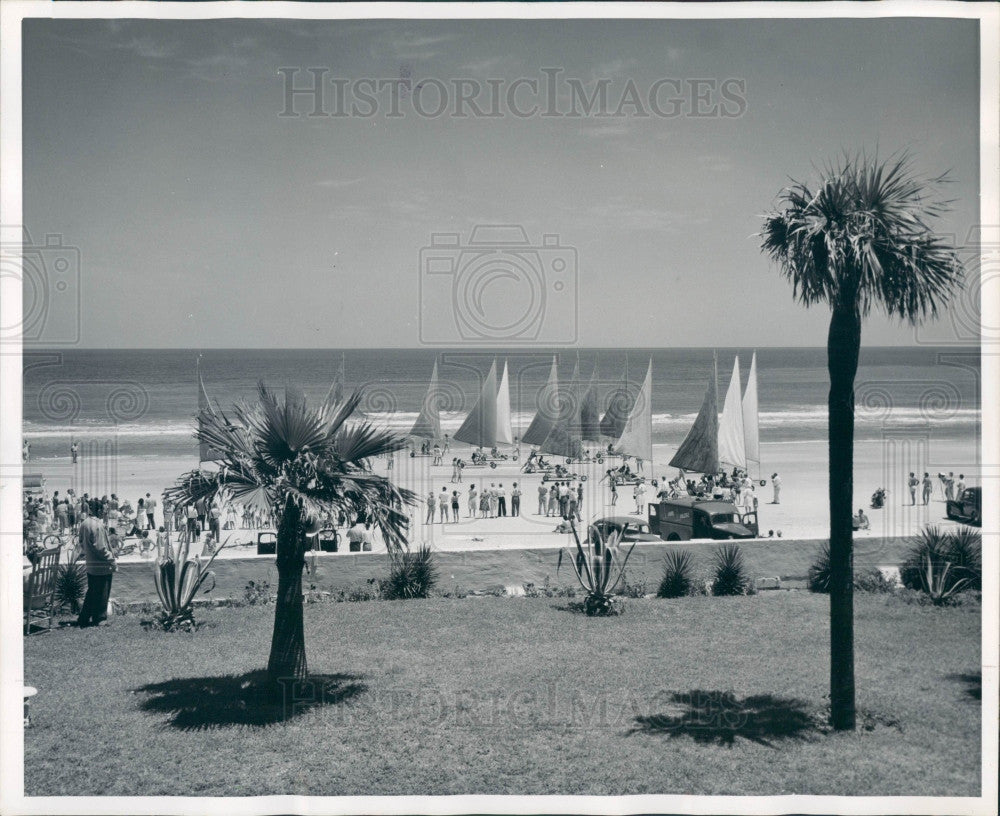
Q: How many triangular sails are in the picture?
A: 13